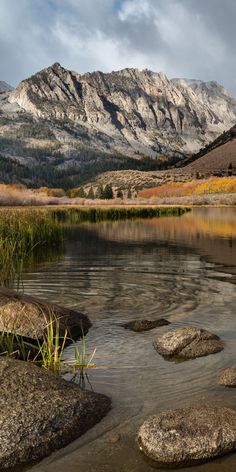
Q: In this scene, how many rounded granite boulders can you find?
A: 6